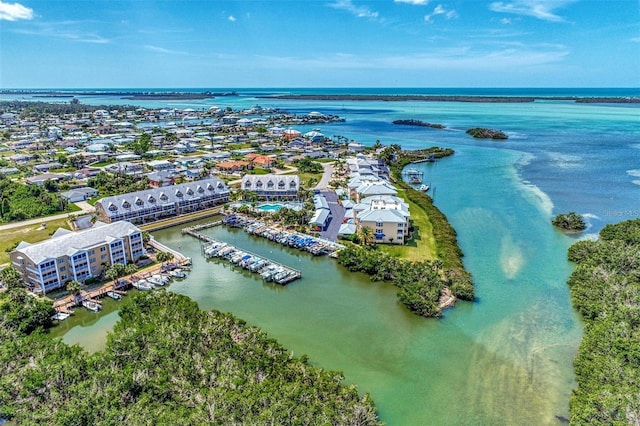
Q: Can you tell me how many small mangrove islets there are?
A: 3